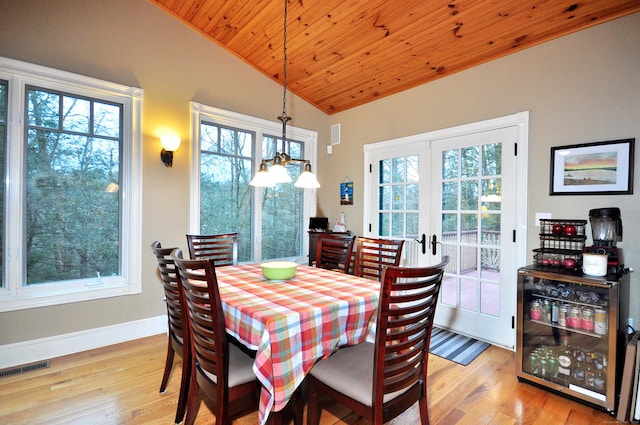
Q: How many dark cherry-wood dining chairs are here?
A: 6